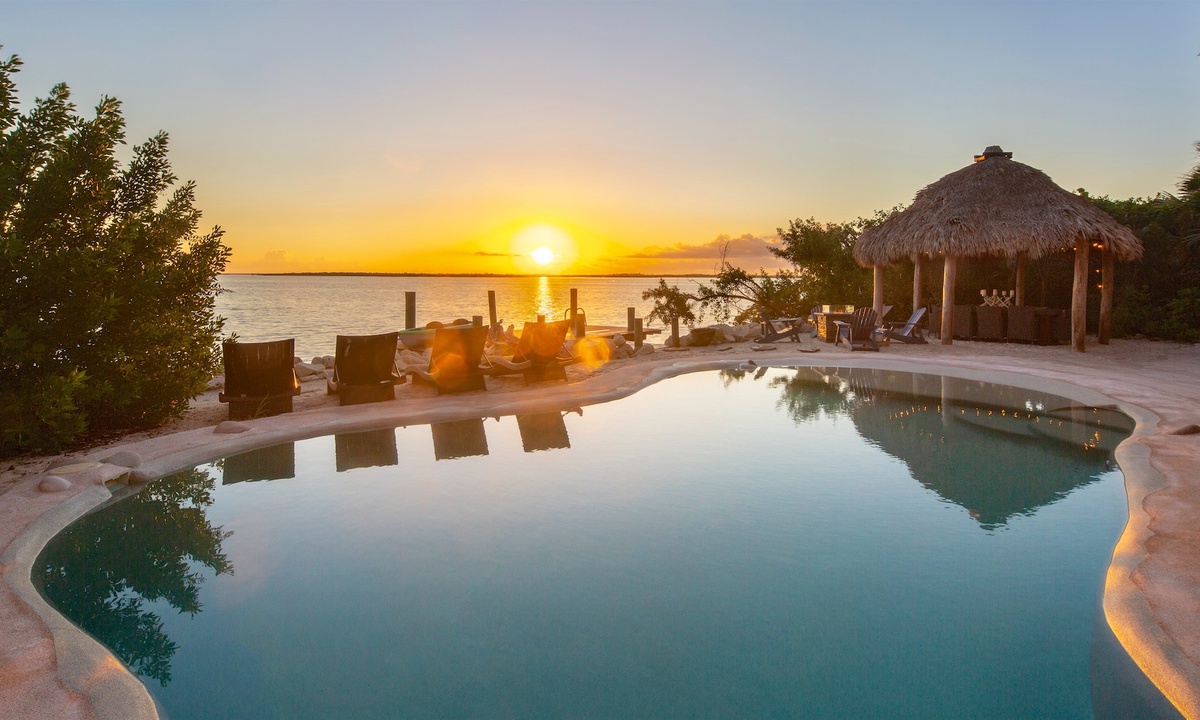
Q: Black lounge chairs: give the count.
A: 4